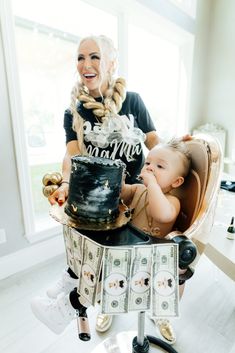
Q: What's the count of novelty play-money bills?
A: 6